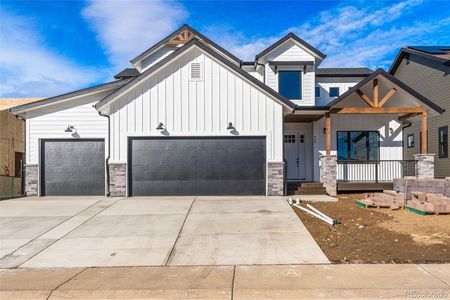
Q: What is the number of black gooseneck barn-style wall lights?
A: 3